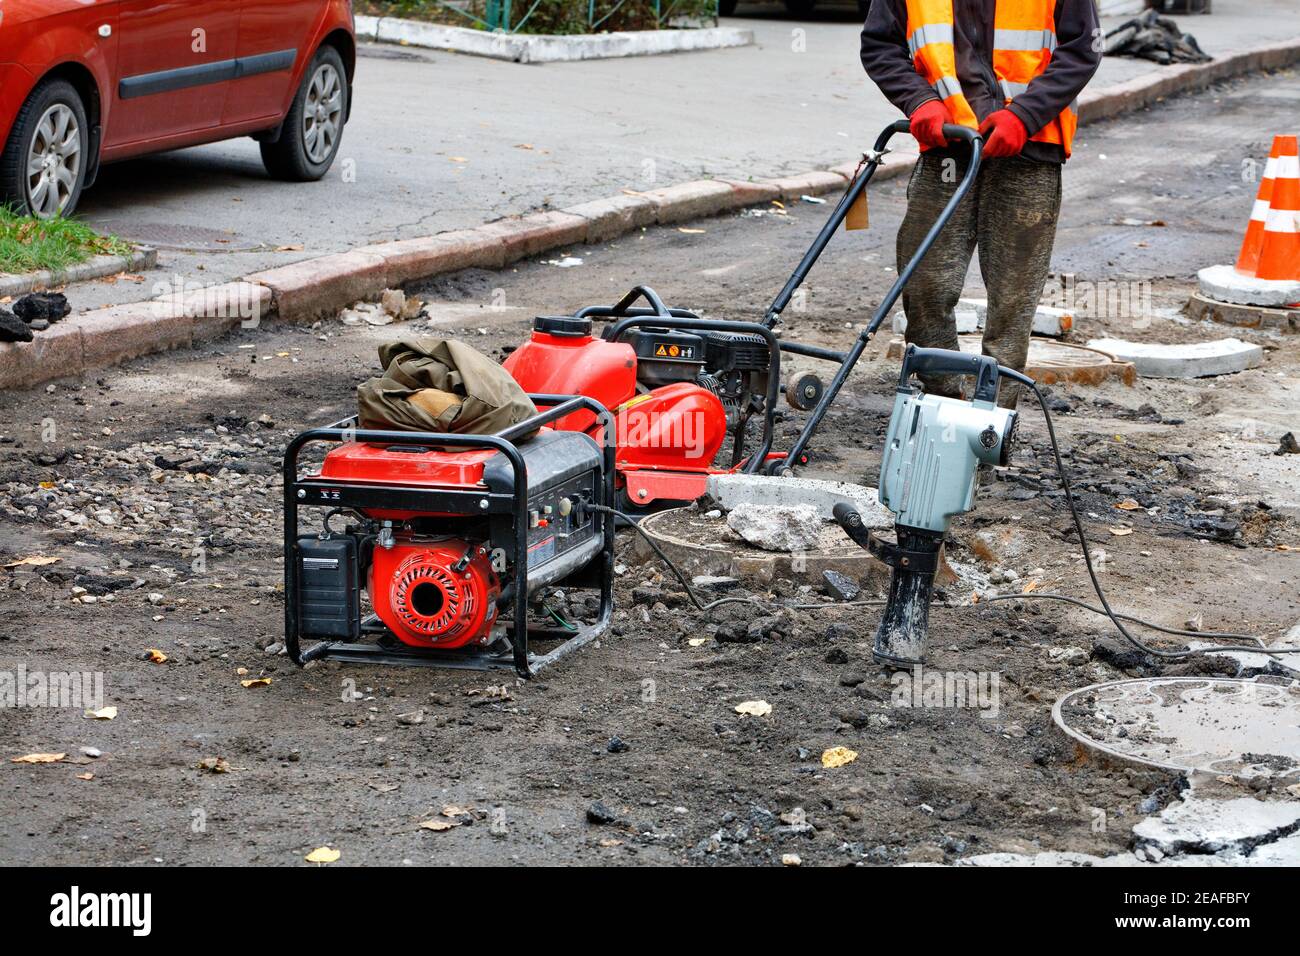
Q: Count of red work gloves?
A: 2